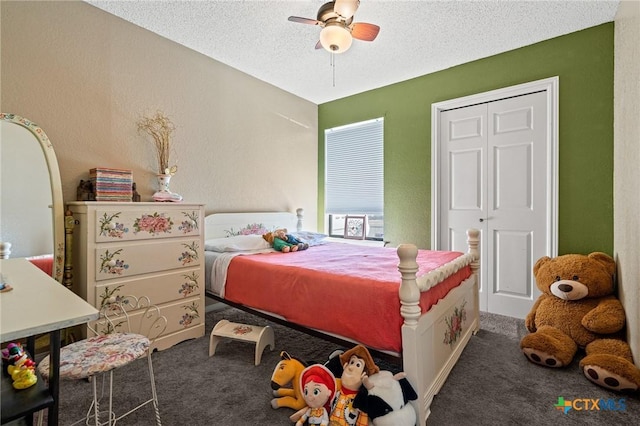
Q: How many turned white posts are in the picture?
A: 3